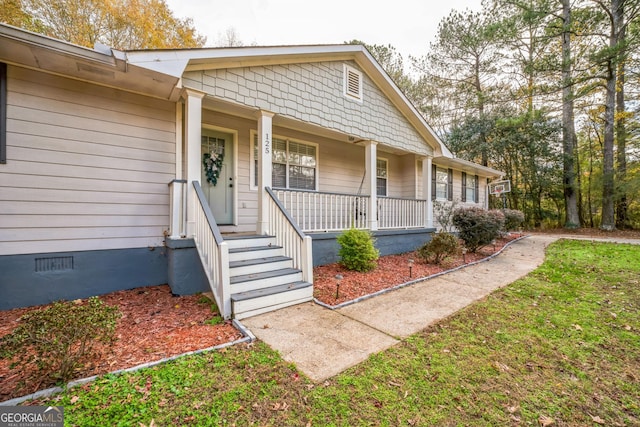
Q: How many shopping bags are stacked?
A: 0